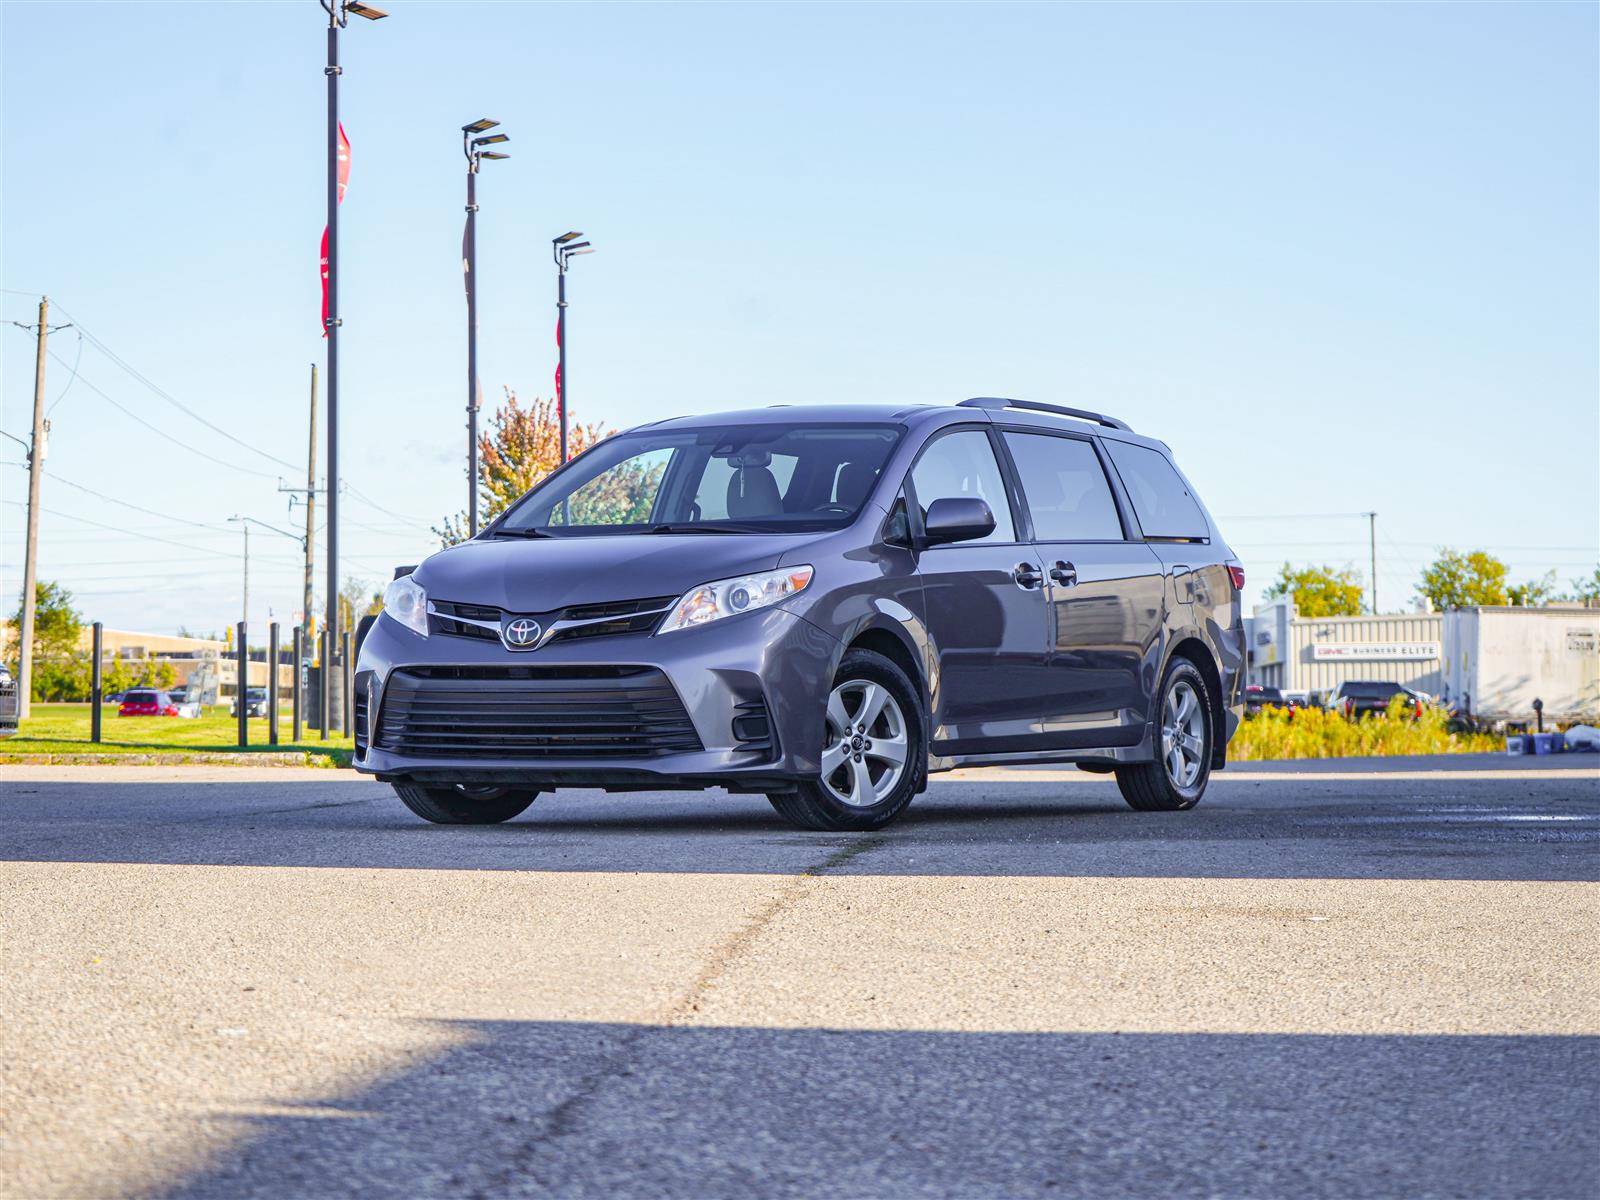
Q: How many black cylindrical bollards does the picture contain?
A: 6